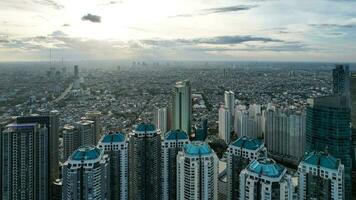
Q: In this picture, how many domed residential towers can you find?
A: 8